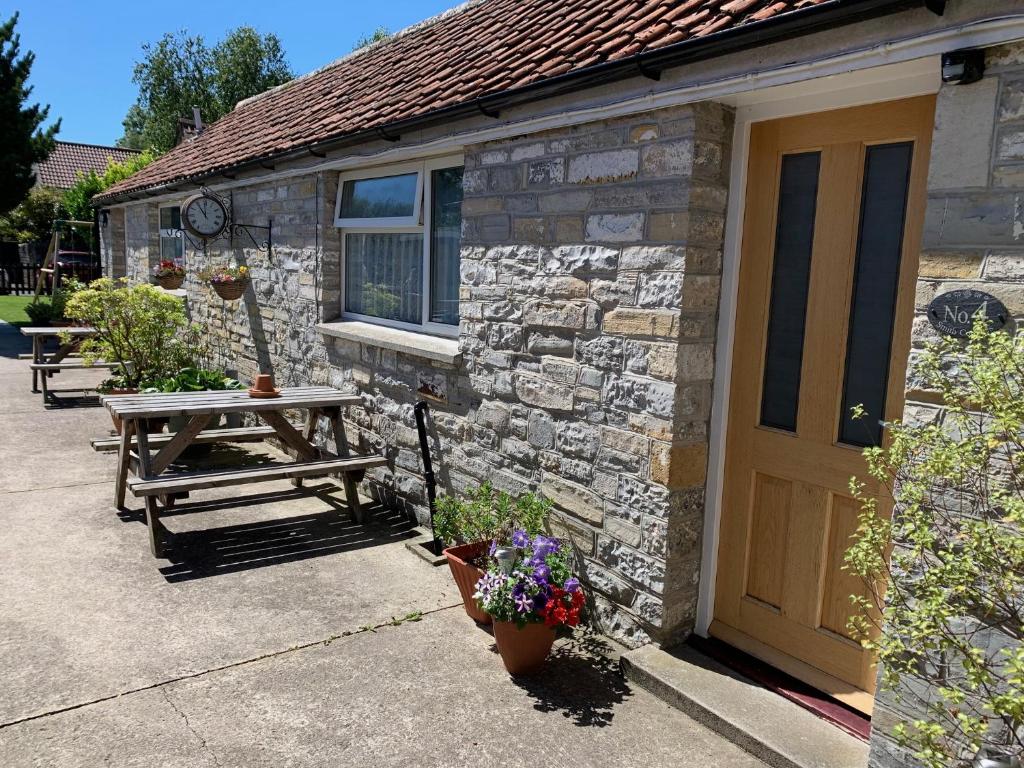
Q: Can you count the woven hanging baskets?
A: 2